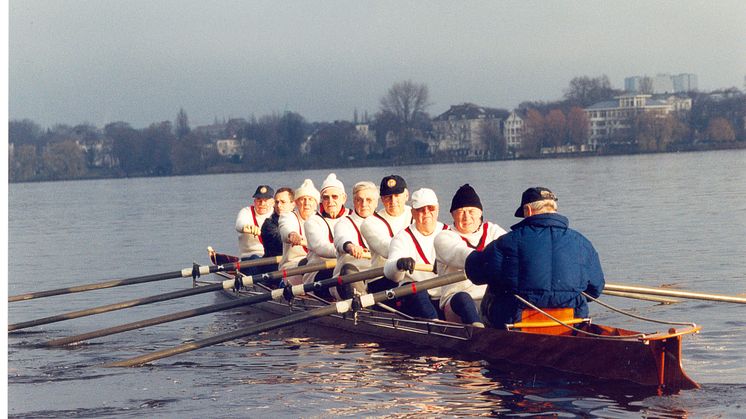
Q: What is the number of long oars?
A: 6